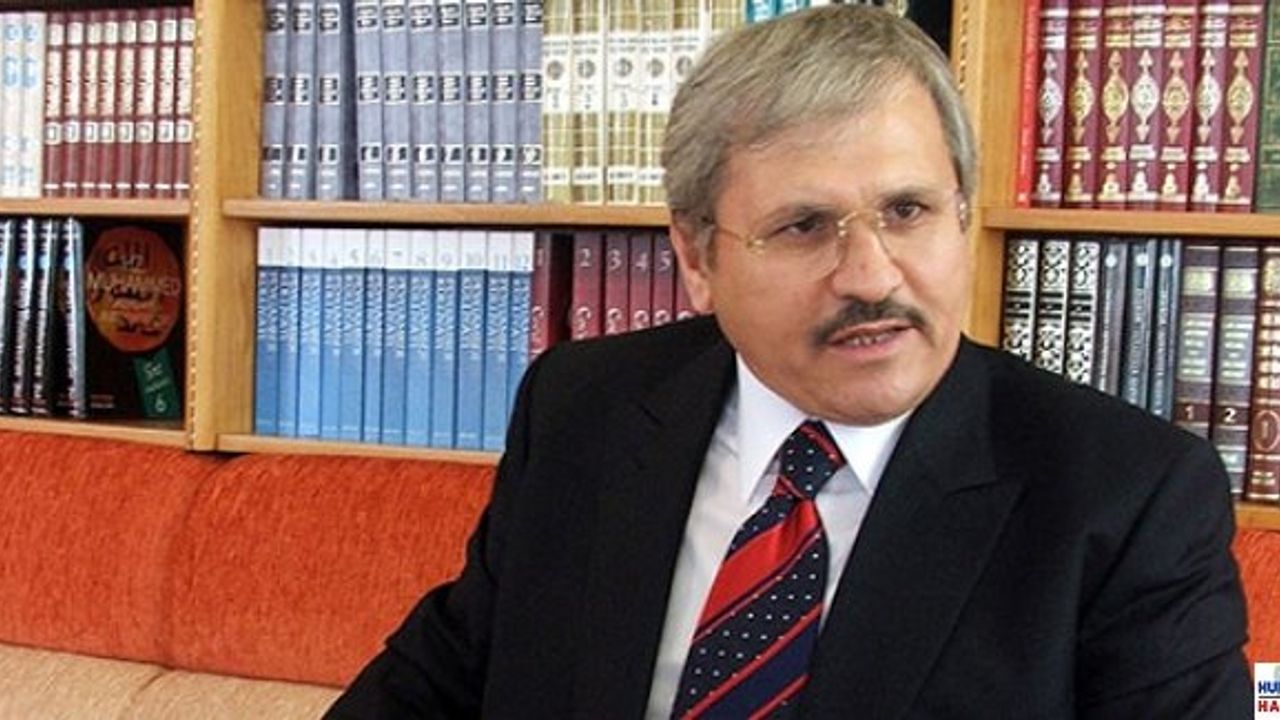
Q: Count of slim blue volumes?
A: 12